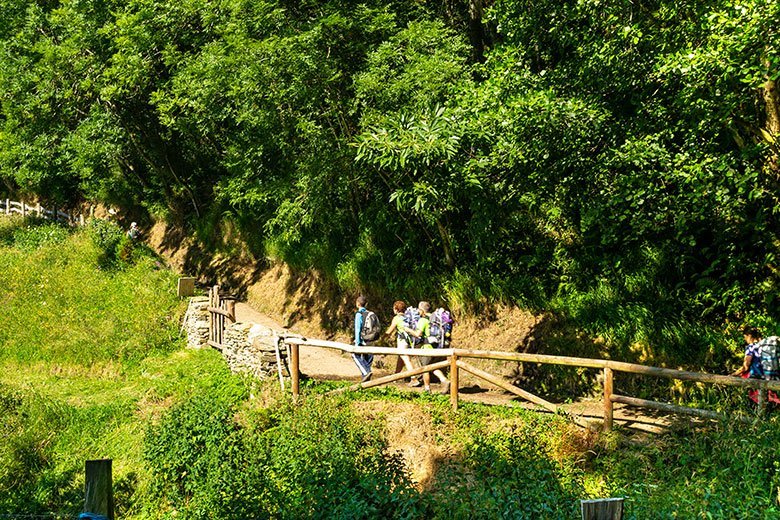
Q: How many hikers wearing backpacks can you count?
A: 4